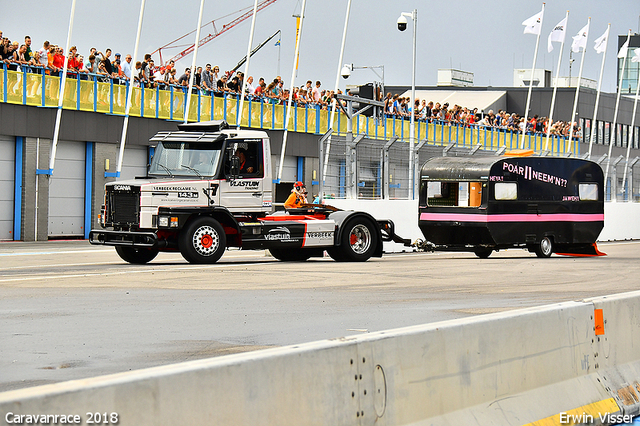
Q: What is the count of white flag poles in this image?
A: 12